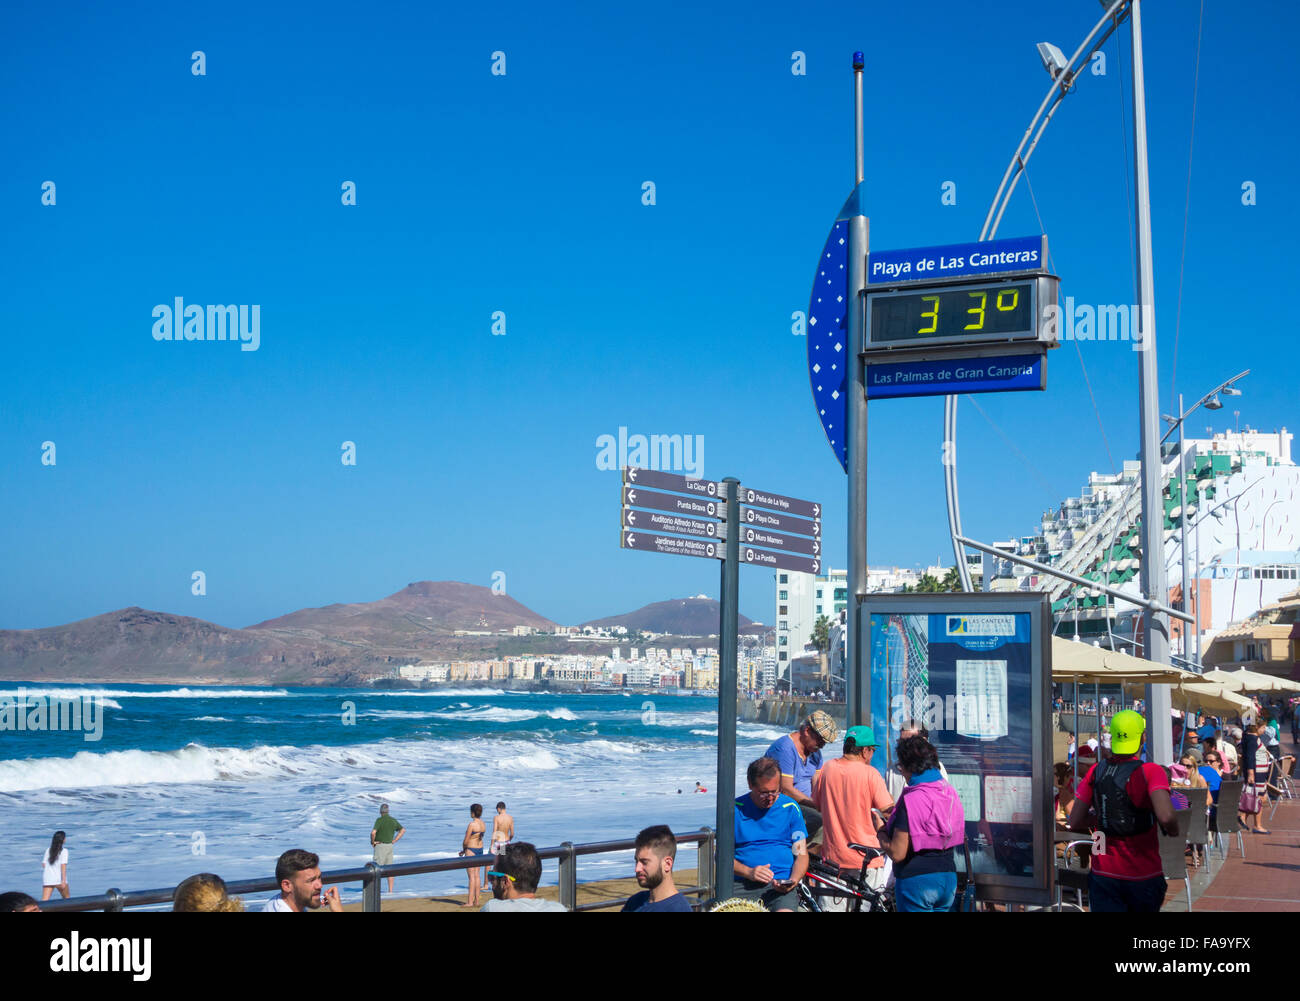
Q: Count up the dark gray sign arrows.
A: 8